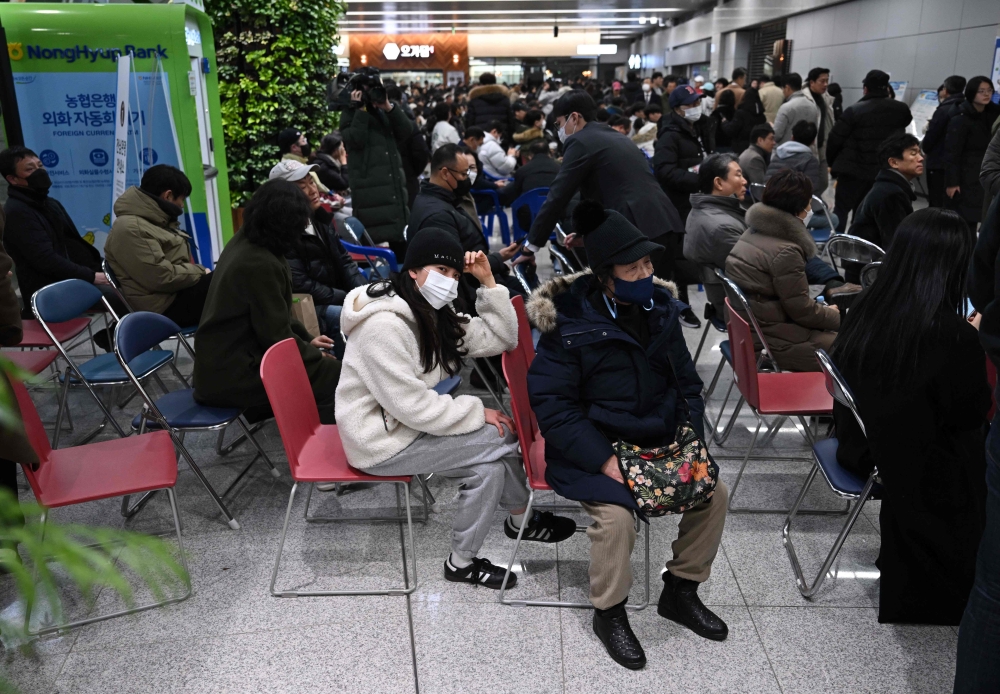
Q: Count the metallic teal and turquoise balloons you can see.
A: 0